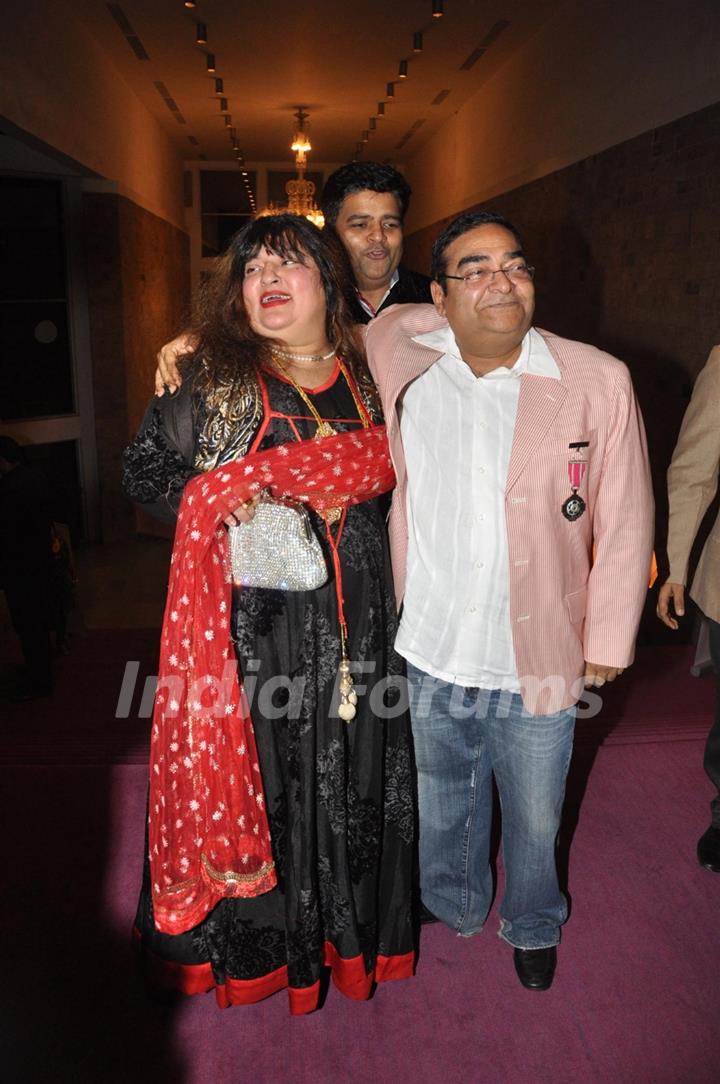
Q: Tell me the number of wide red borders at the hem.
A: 1